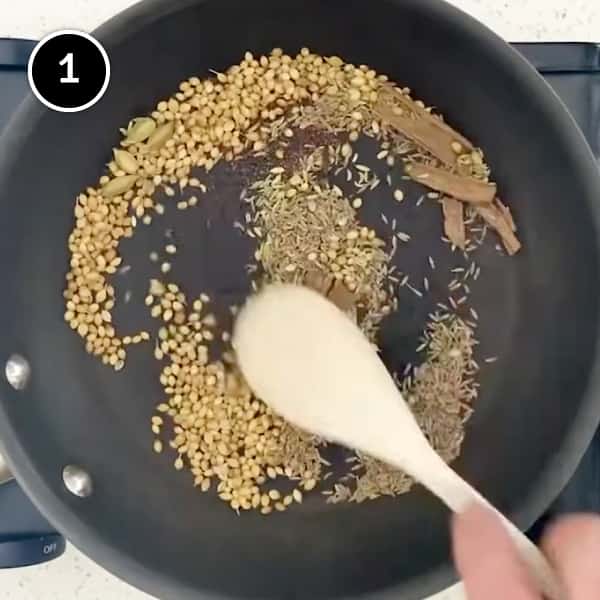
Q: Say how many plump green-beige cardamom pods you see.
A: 4